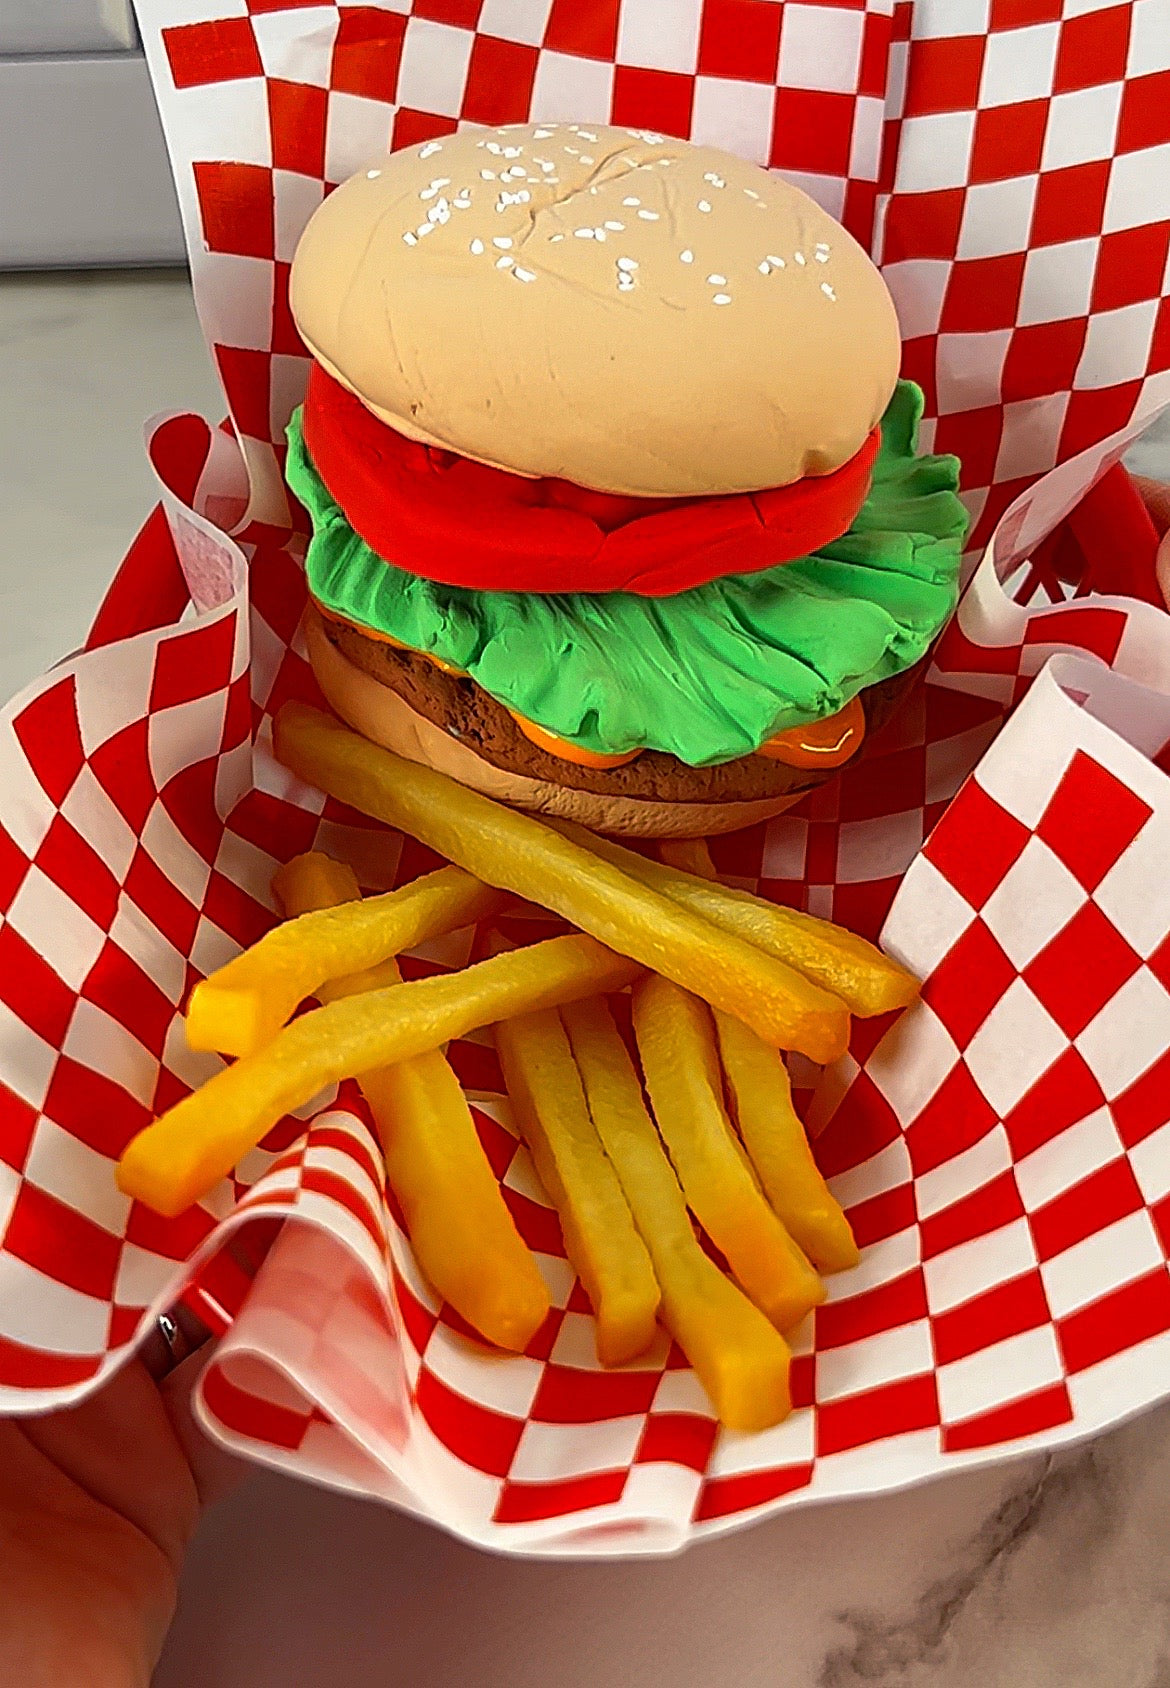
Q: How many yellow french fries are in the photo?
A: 9